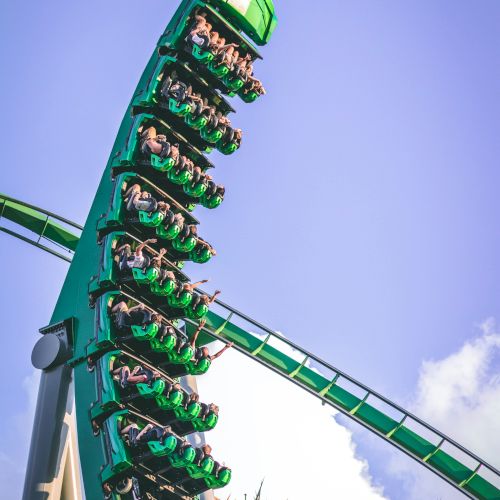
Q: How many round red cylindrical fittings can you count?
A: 0